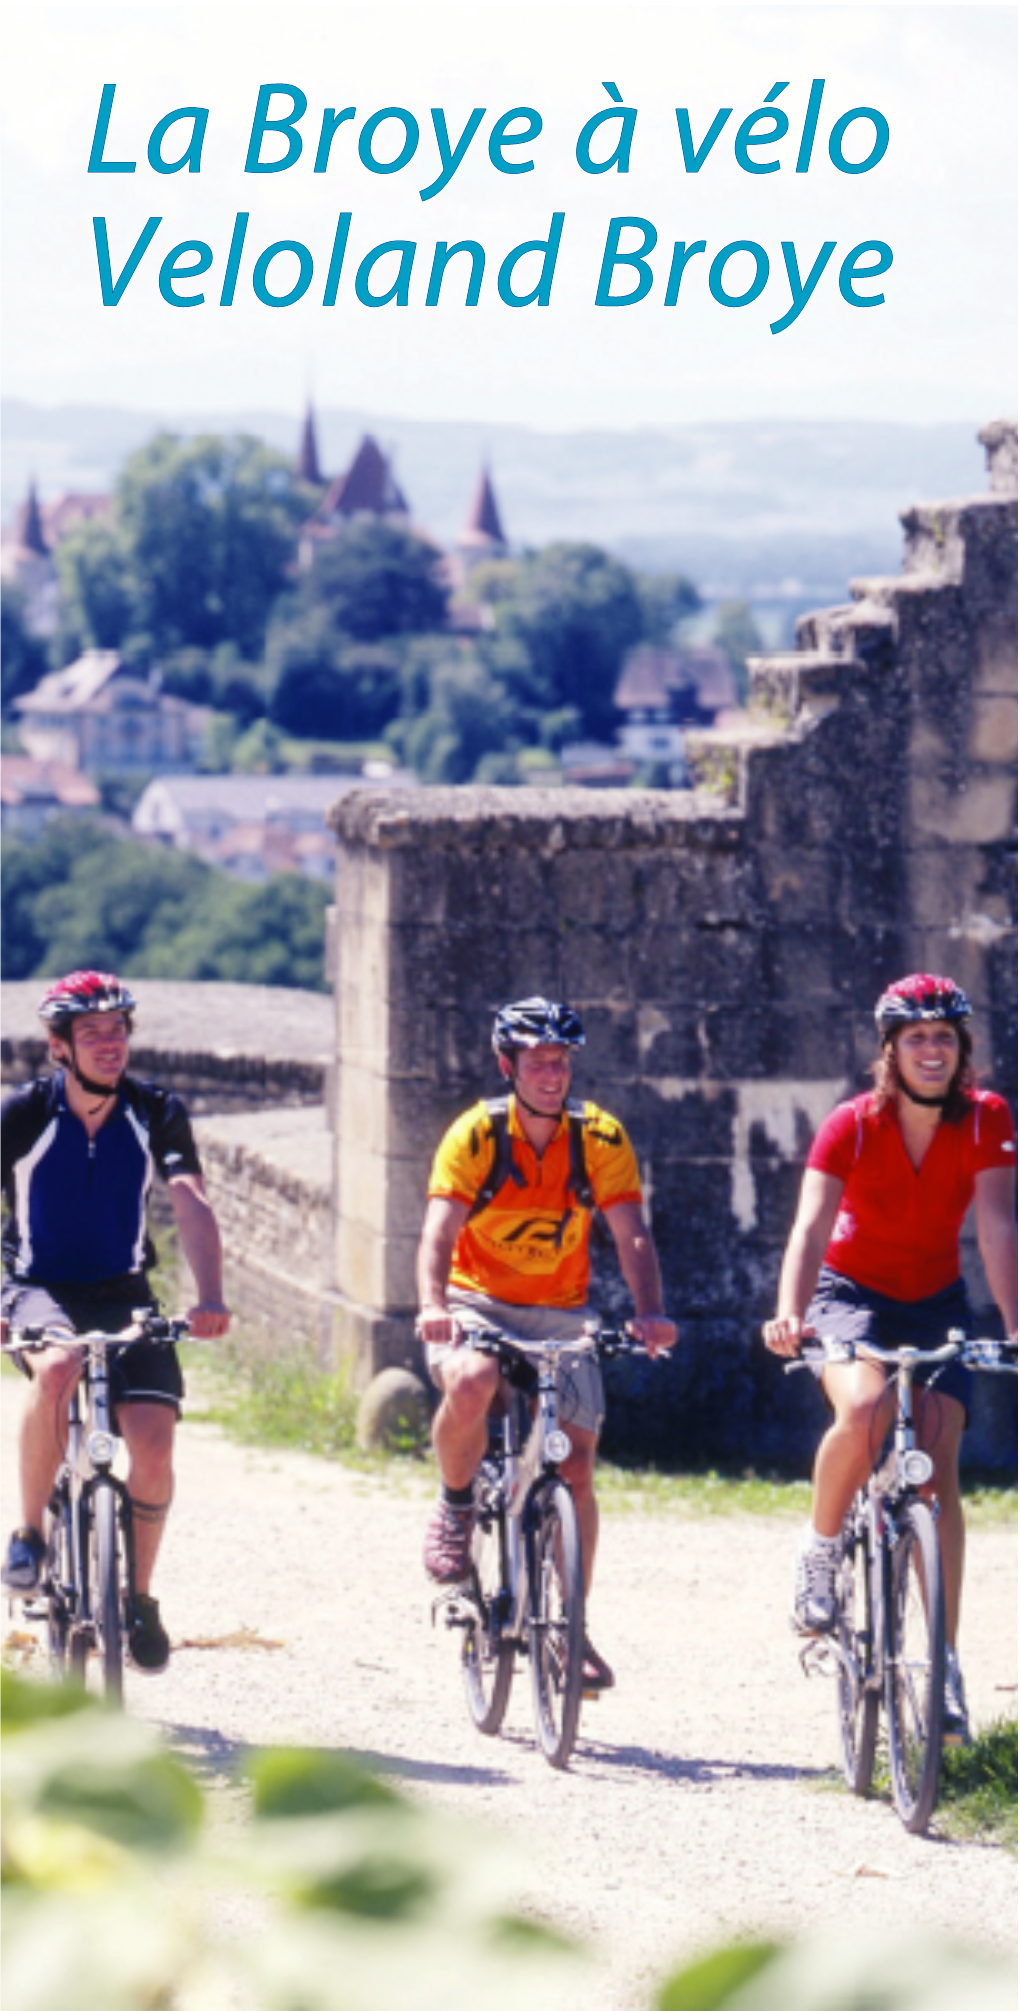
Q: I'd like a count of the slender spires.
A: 3